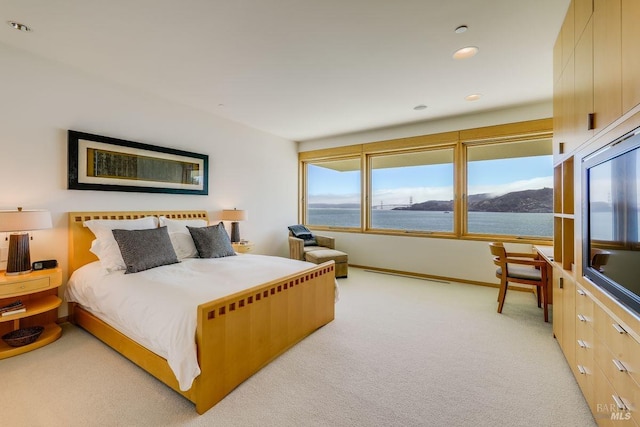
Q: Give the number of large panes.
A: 3